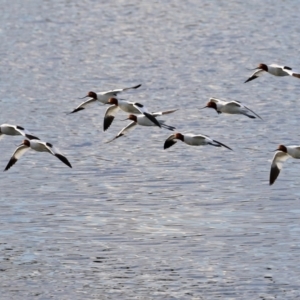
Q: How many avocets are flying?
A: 9